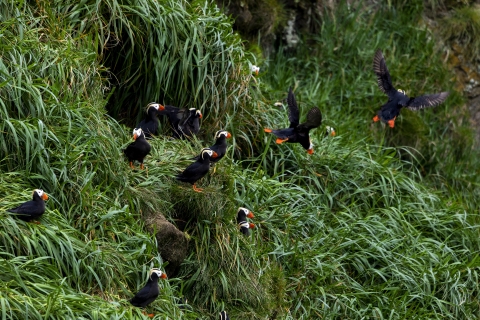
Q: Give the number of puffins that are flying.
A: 2